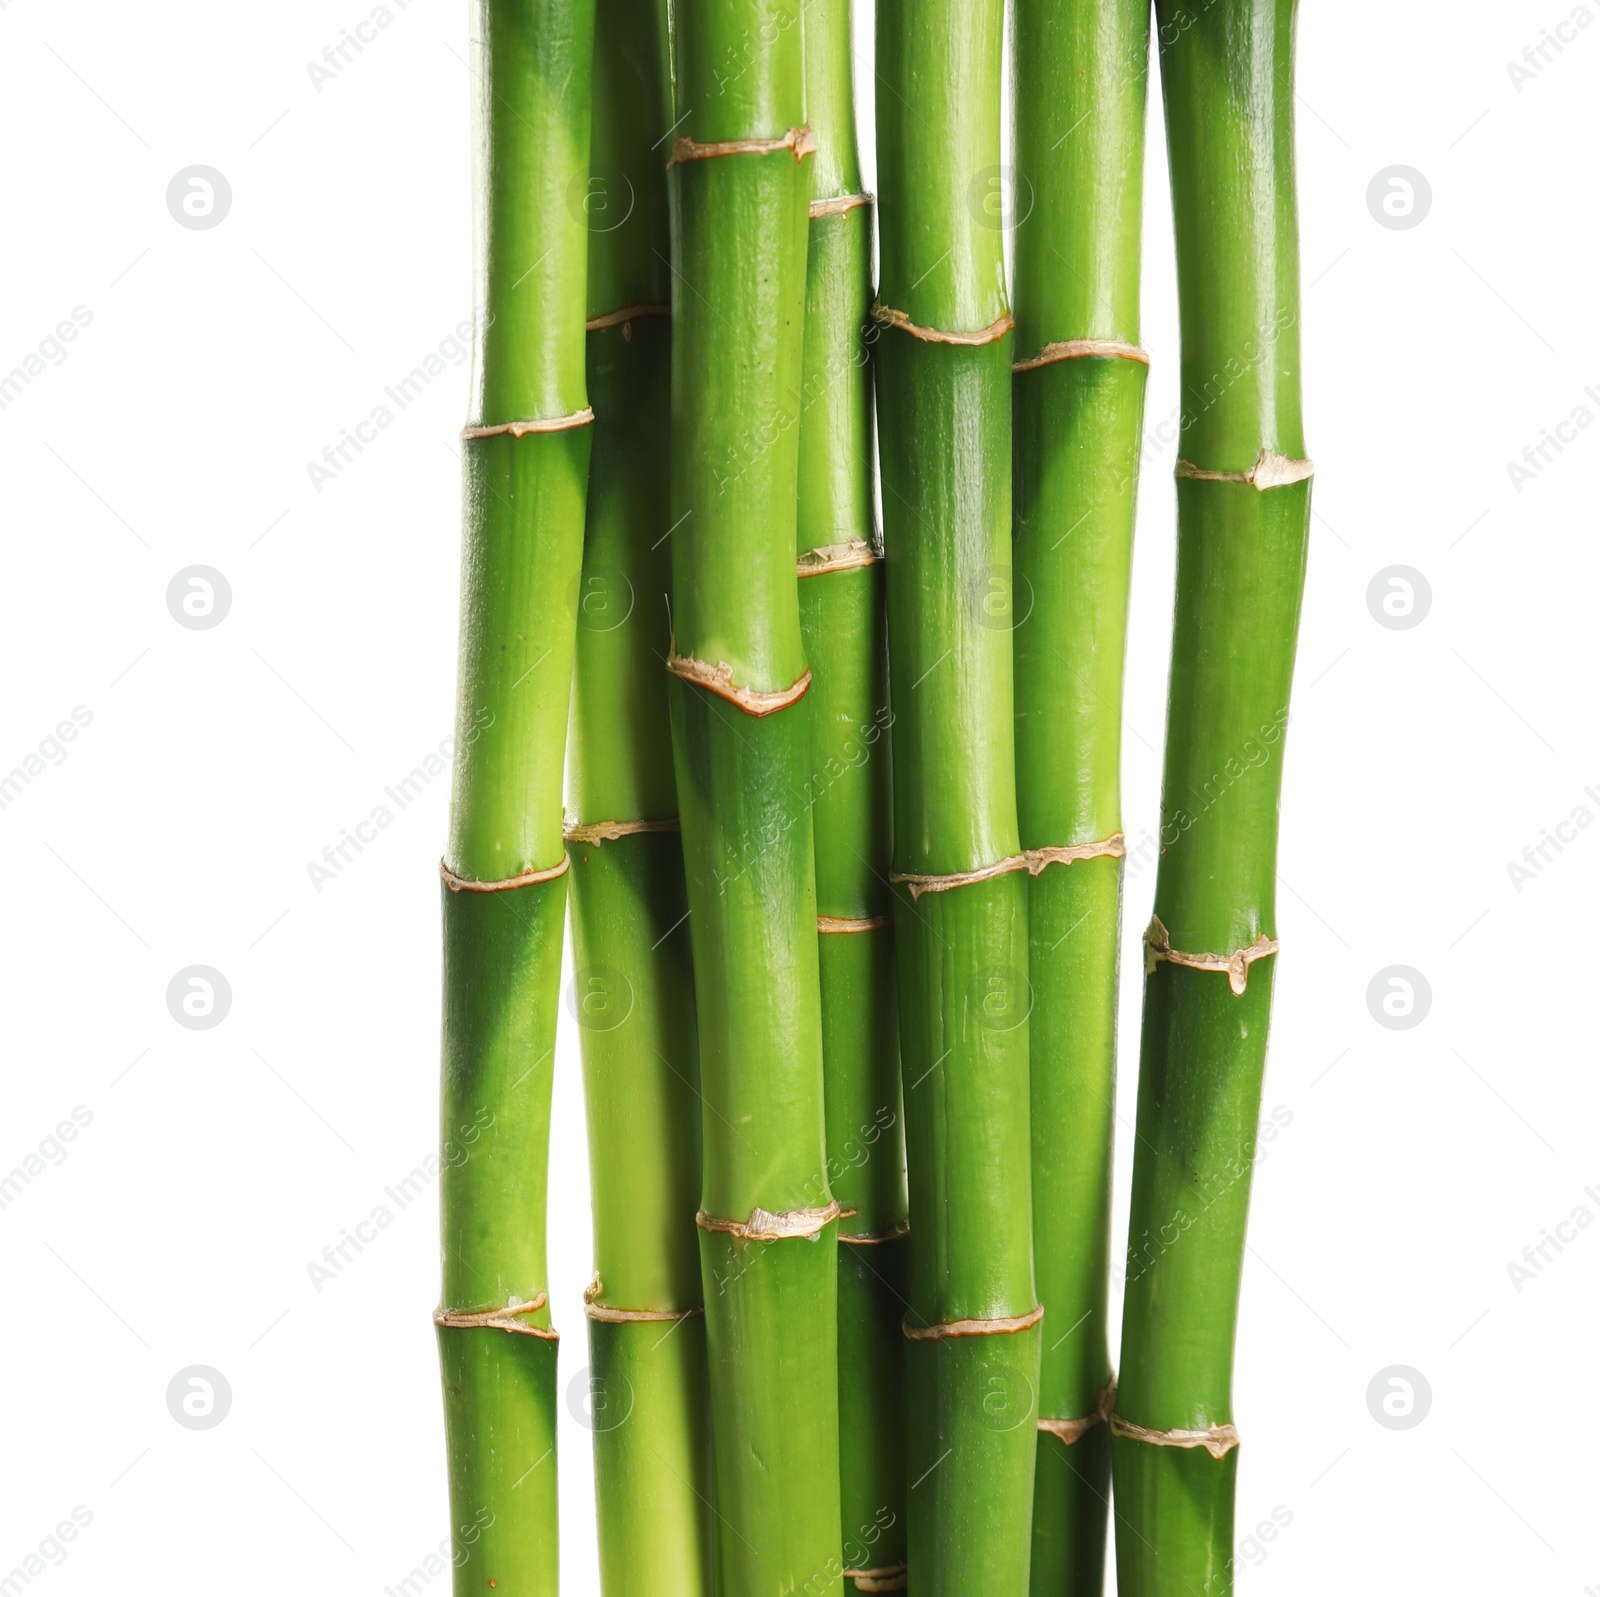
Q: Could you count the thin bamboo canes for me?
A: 7